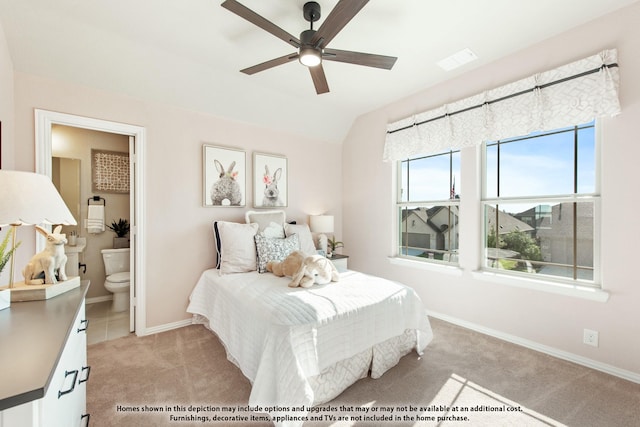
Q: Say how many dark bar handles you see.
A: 4